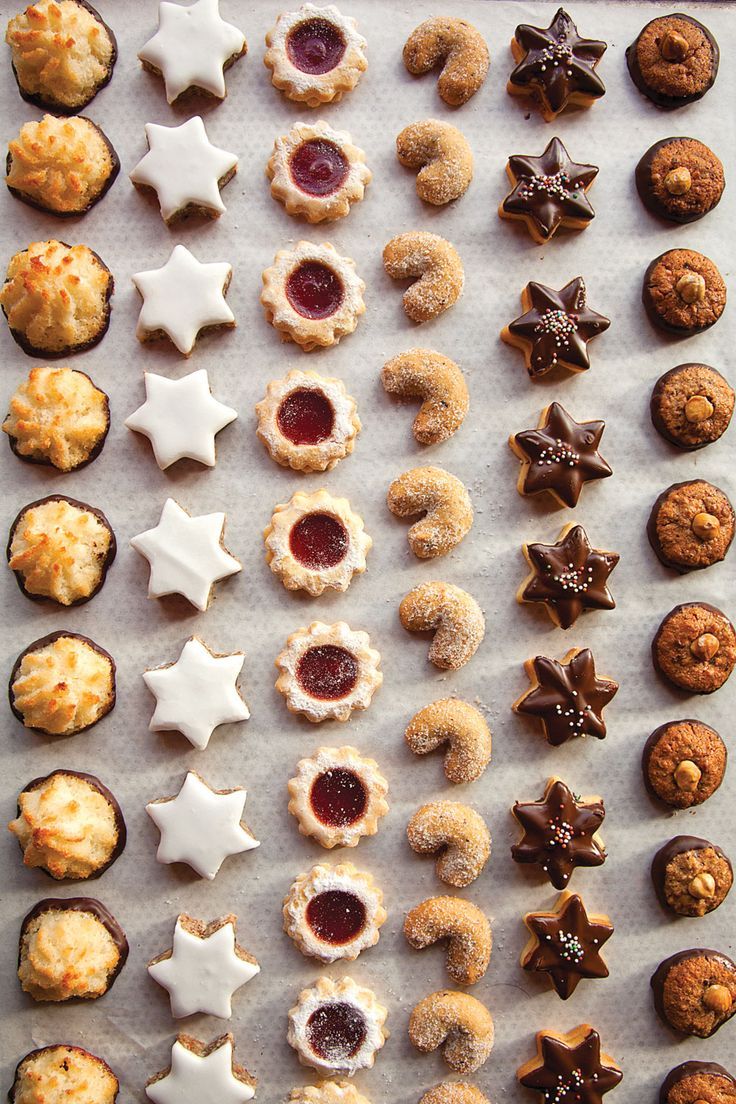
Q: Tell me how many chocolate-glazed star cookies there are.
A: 9